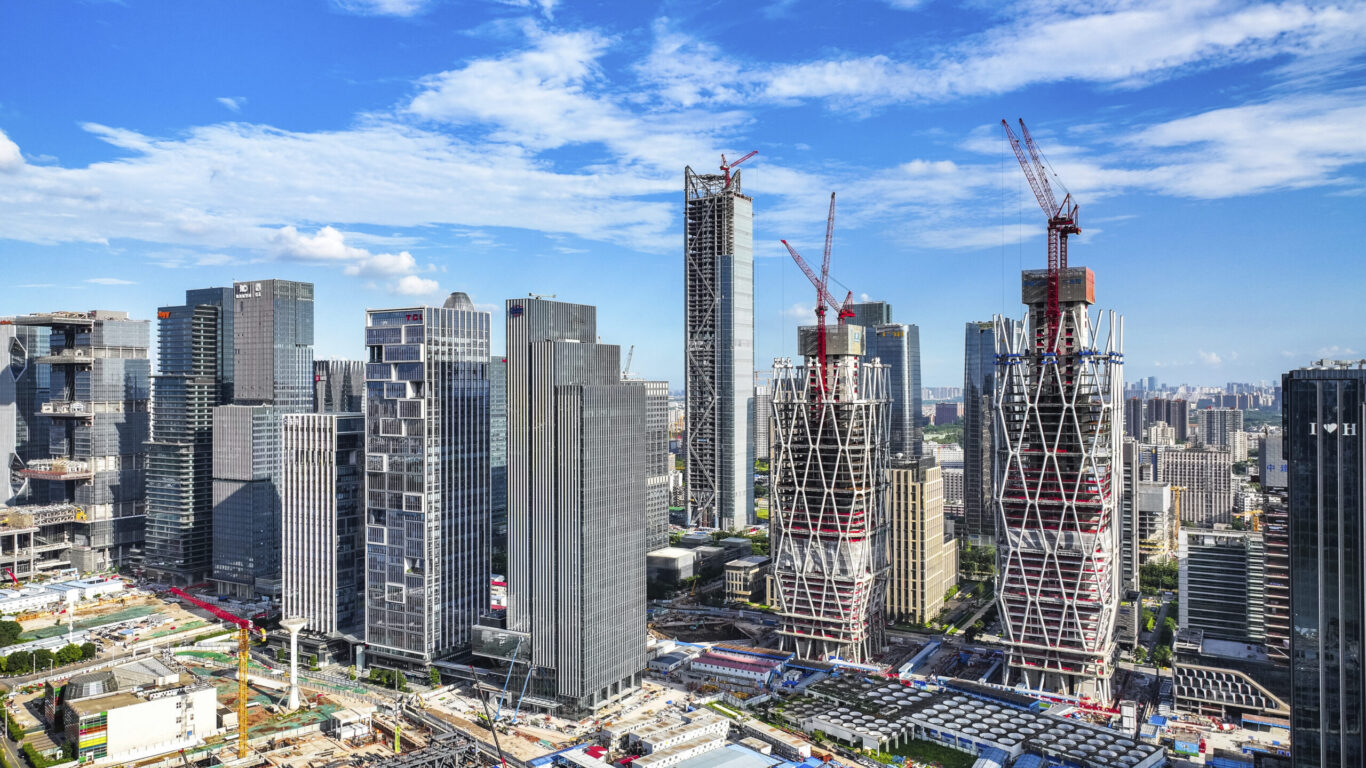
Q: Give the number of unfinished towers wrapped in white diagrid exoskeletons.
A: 2